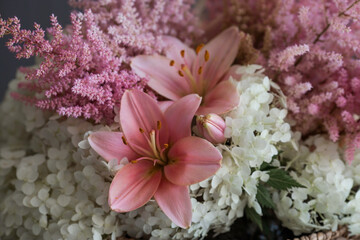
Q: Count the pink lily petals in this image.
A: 12